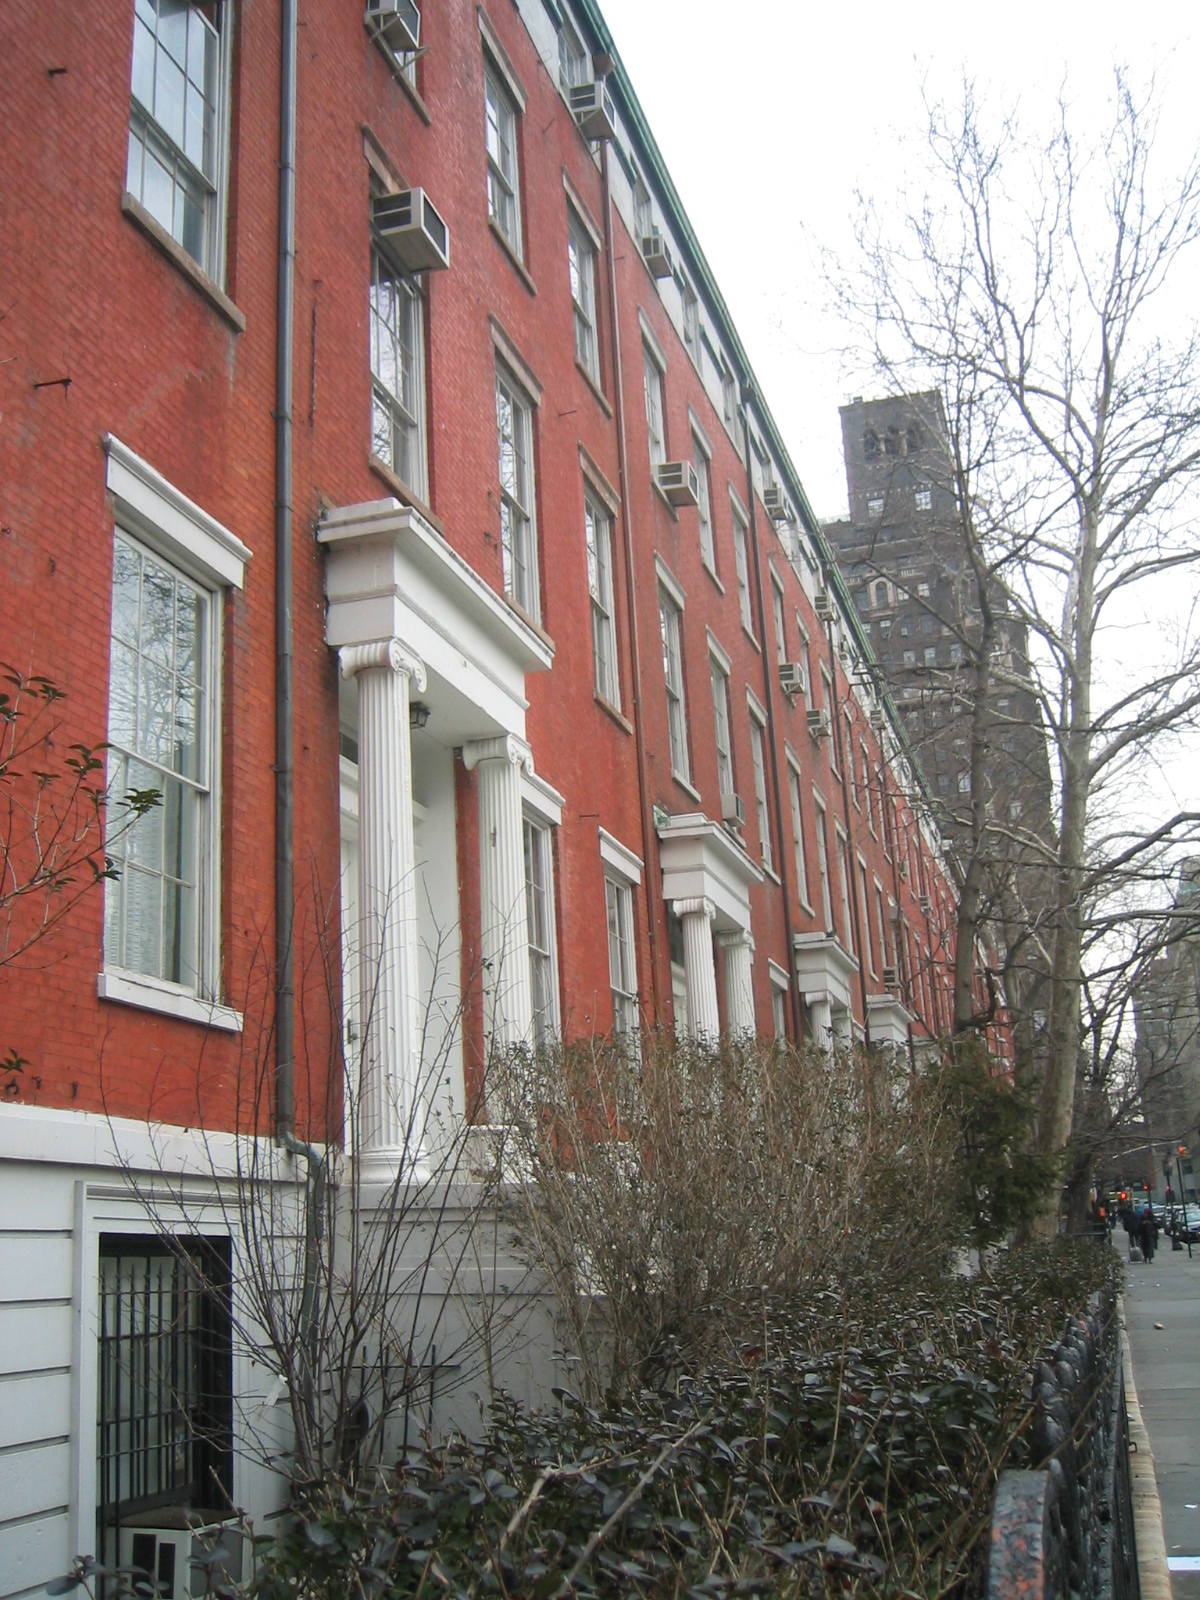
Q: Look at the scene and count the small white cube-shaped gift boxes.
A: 0